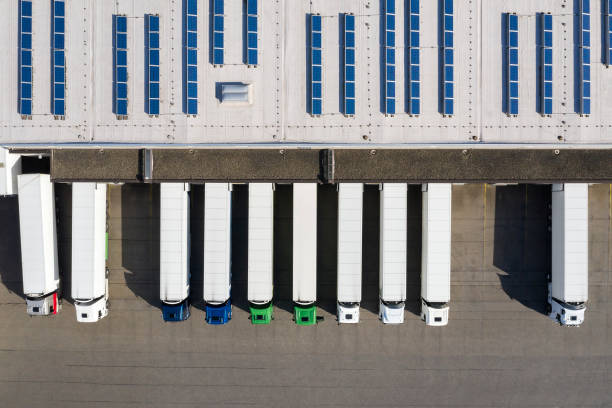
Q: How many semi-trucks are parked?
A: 10